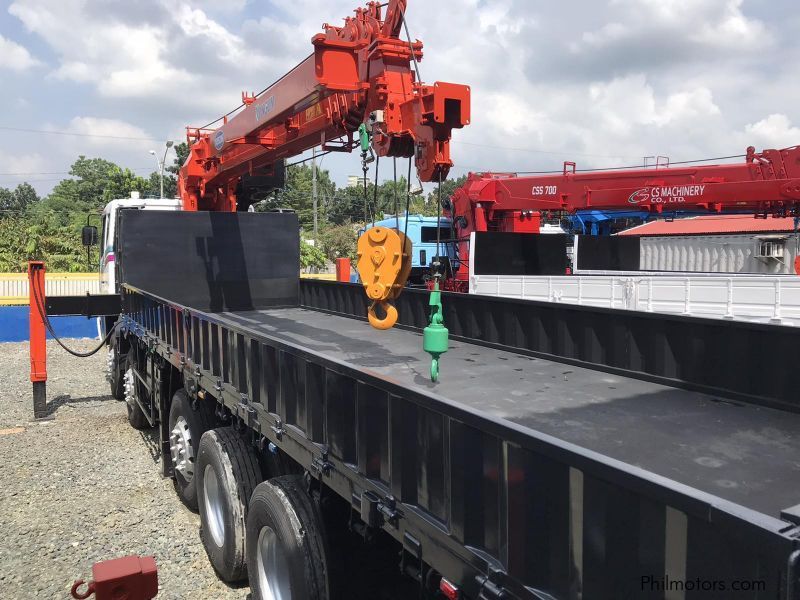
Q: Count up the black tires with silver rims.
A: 5